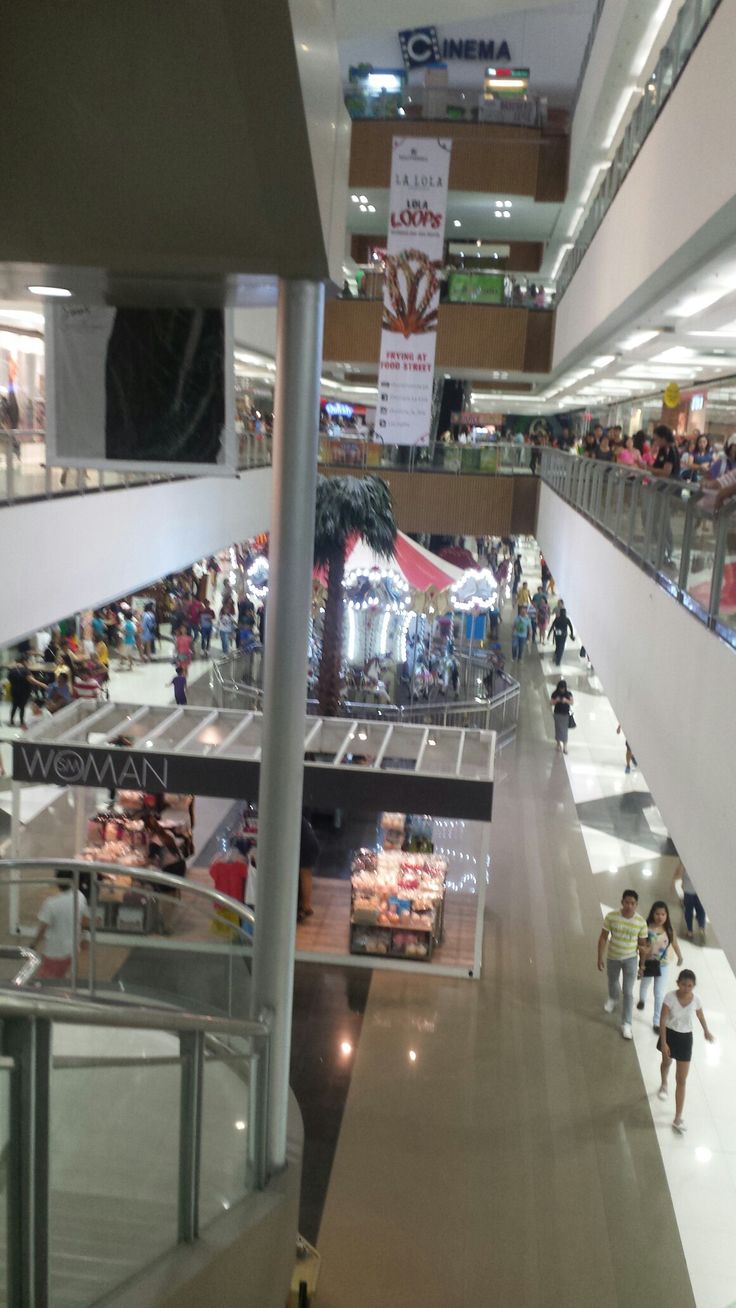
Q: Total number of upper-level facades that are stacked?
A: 3